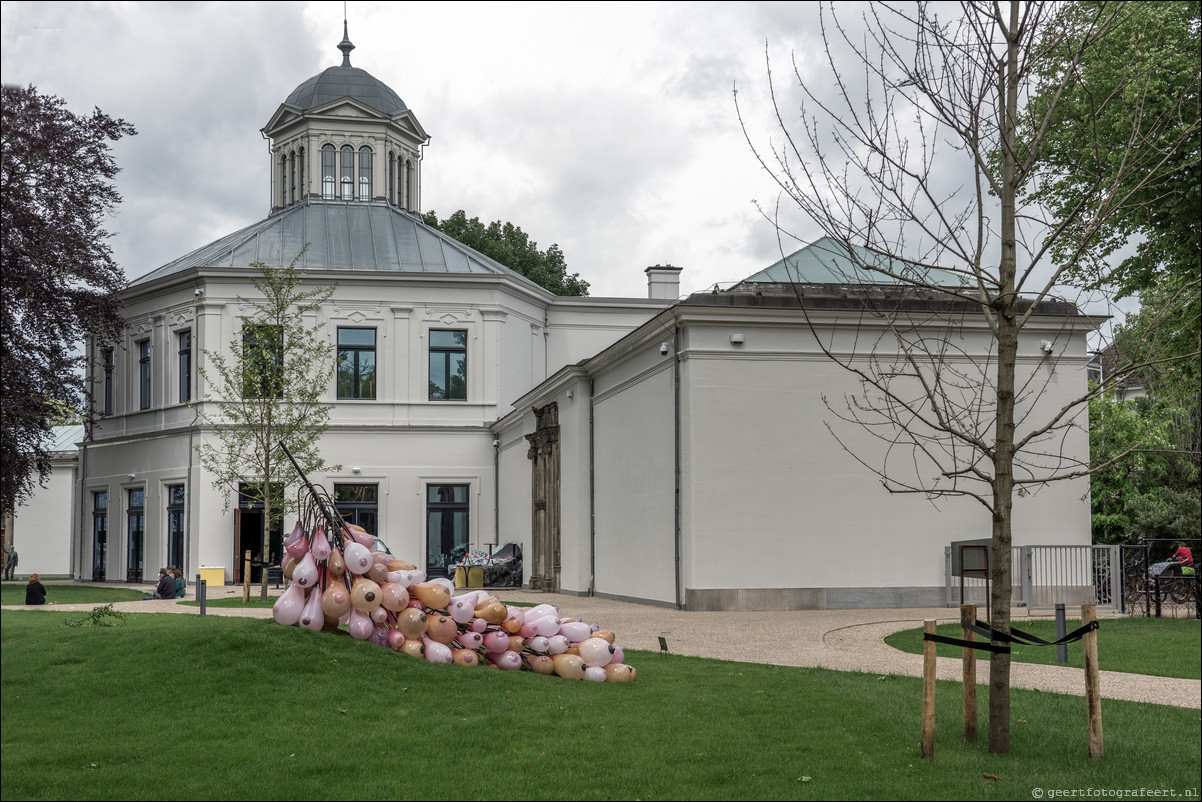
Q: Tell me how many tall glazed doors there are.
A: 6